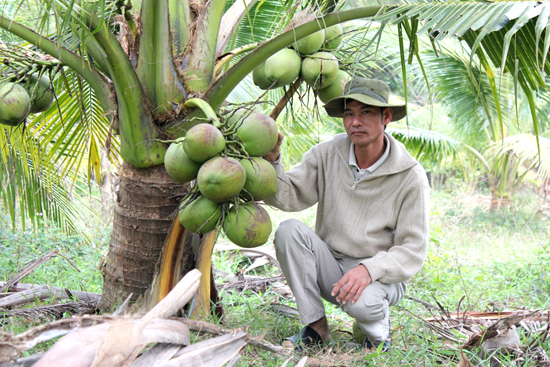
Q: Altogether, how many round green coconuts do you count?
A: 15